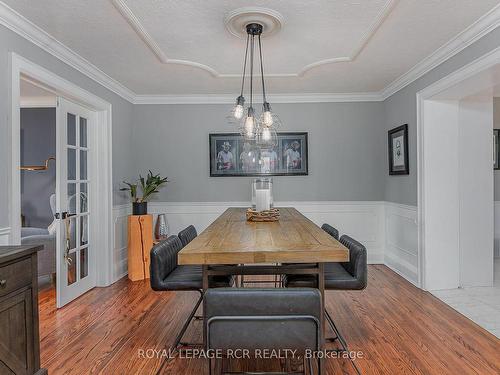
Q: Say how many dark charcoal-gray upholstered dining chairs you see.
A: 5